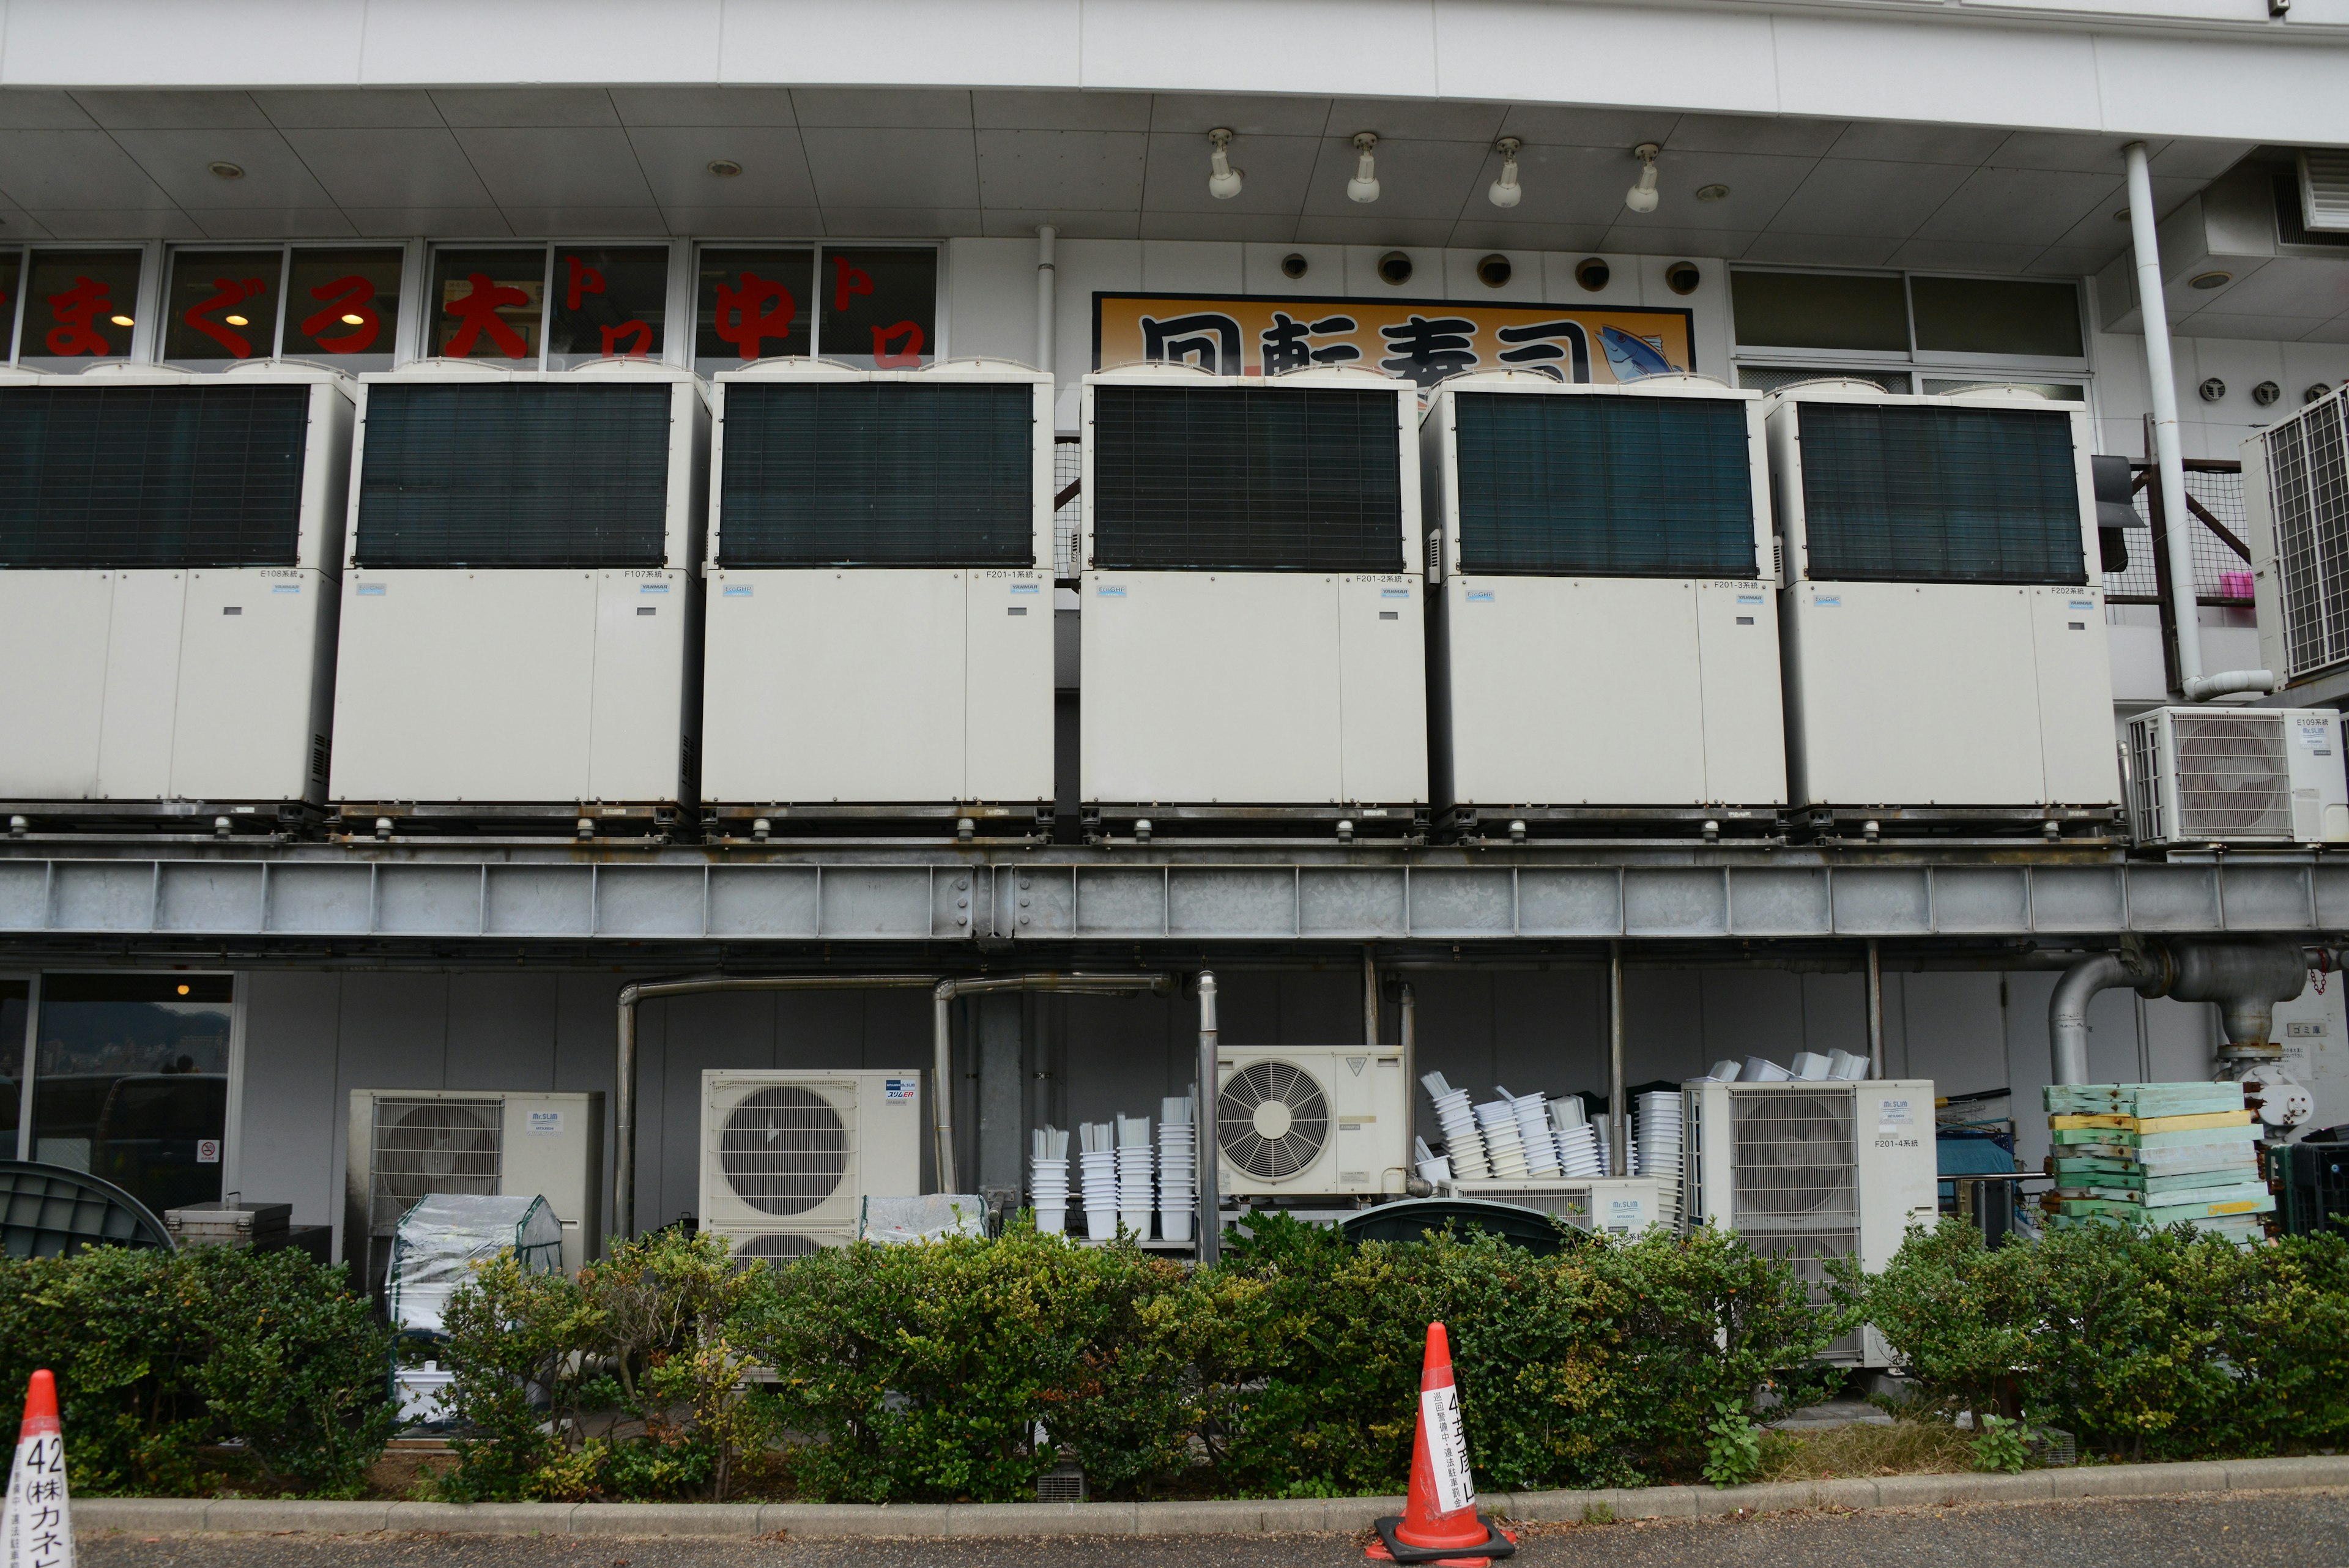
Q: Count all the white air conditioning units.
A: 13